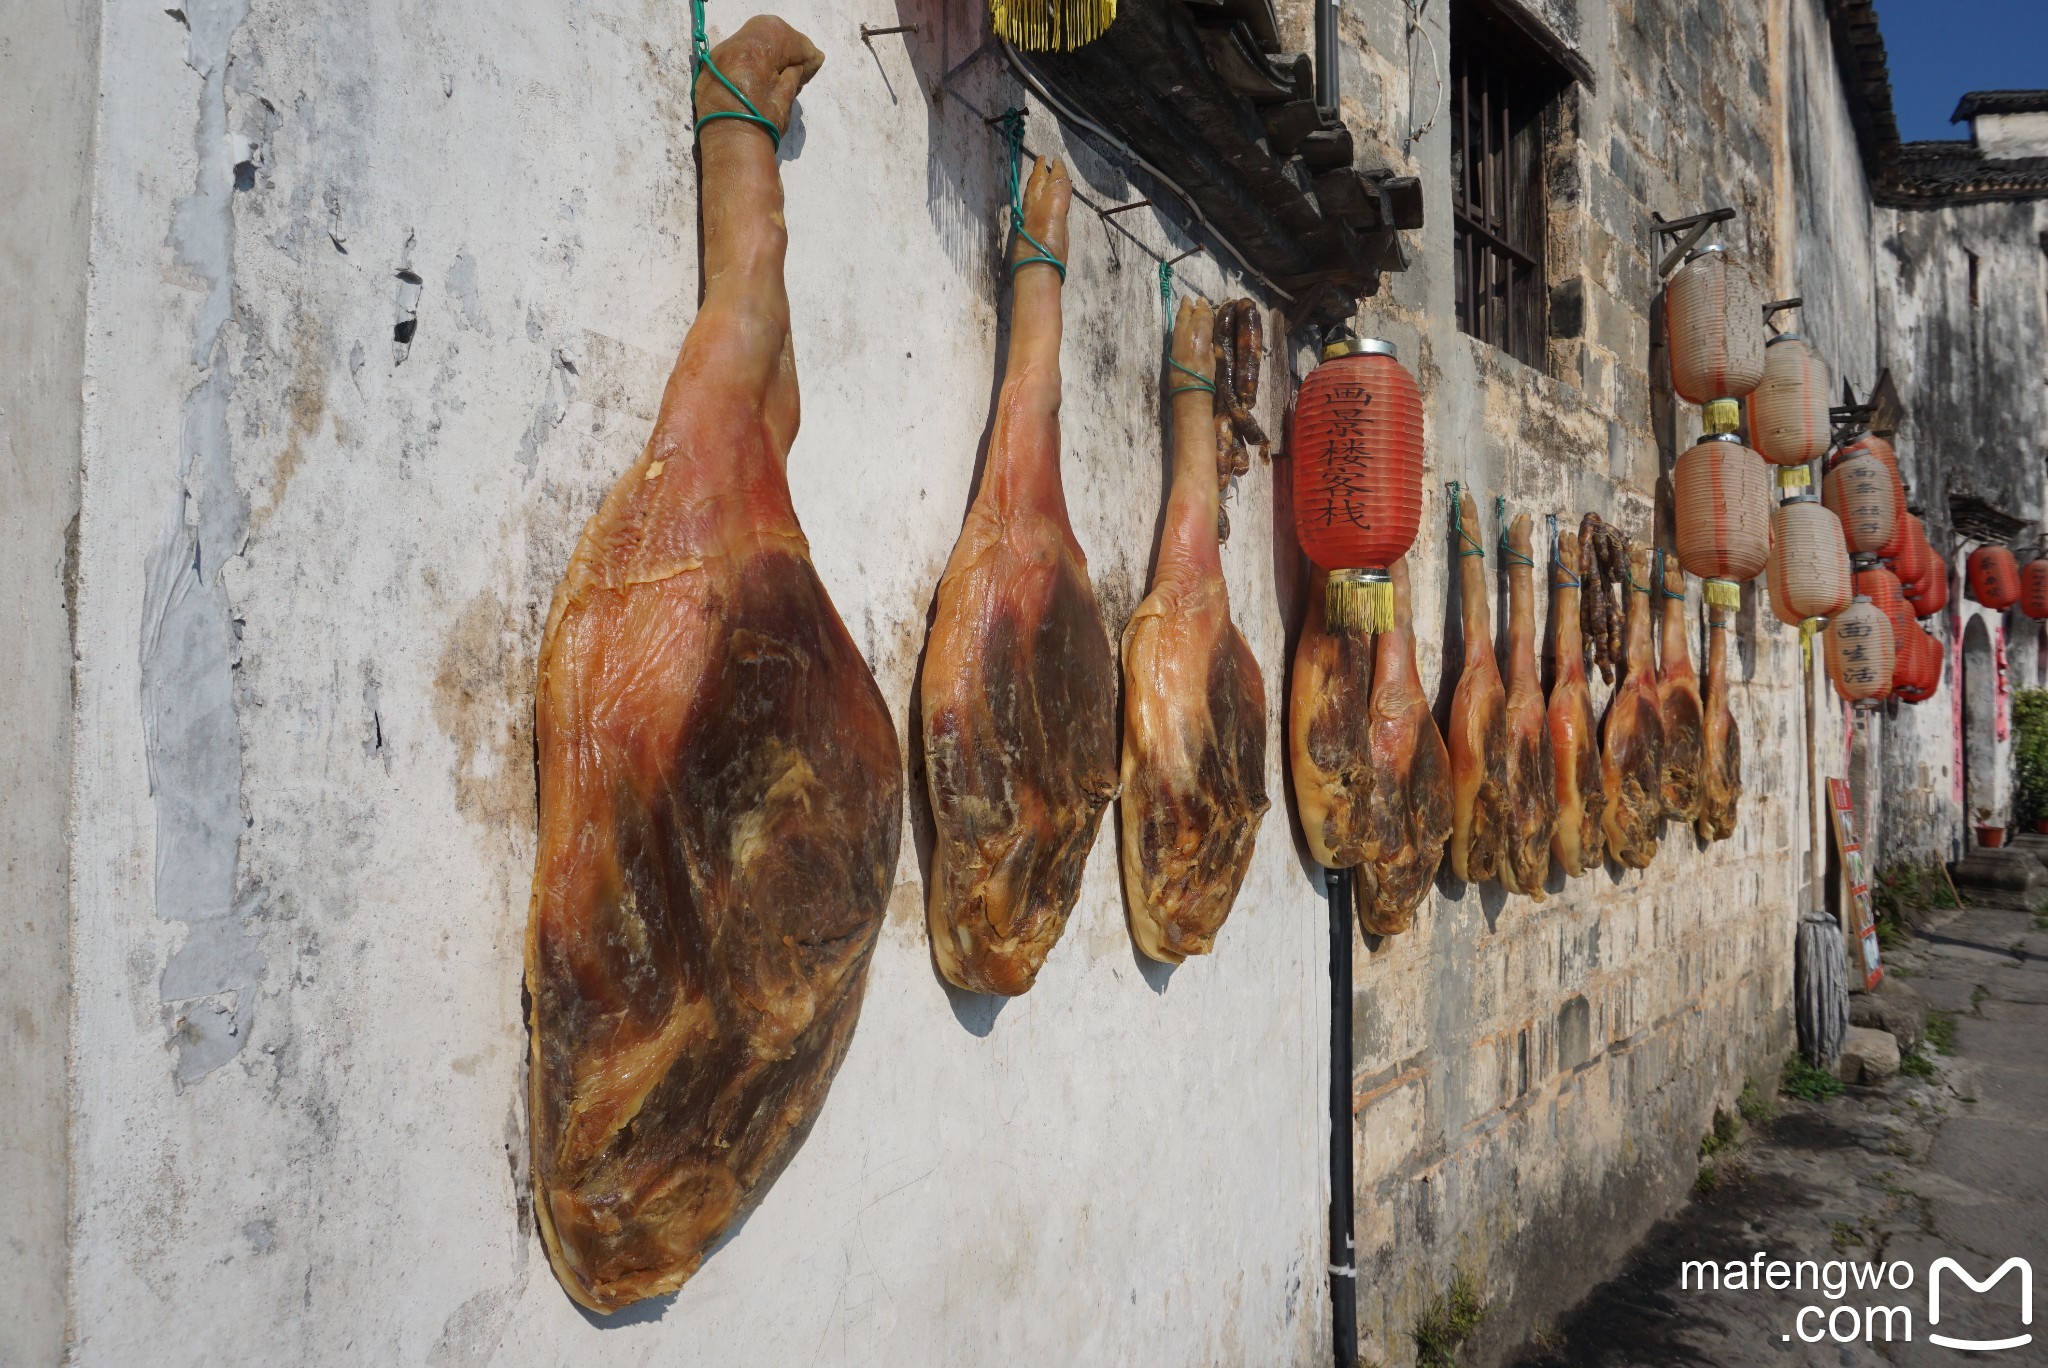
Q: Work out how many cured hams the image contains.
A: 11